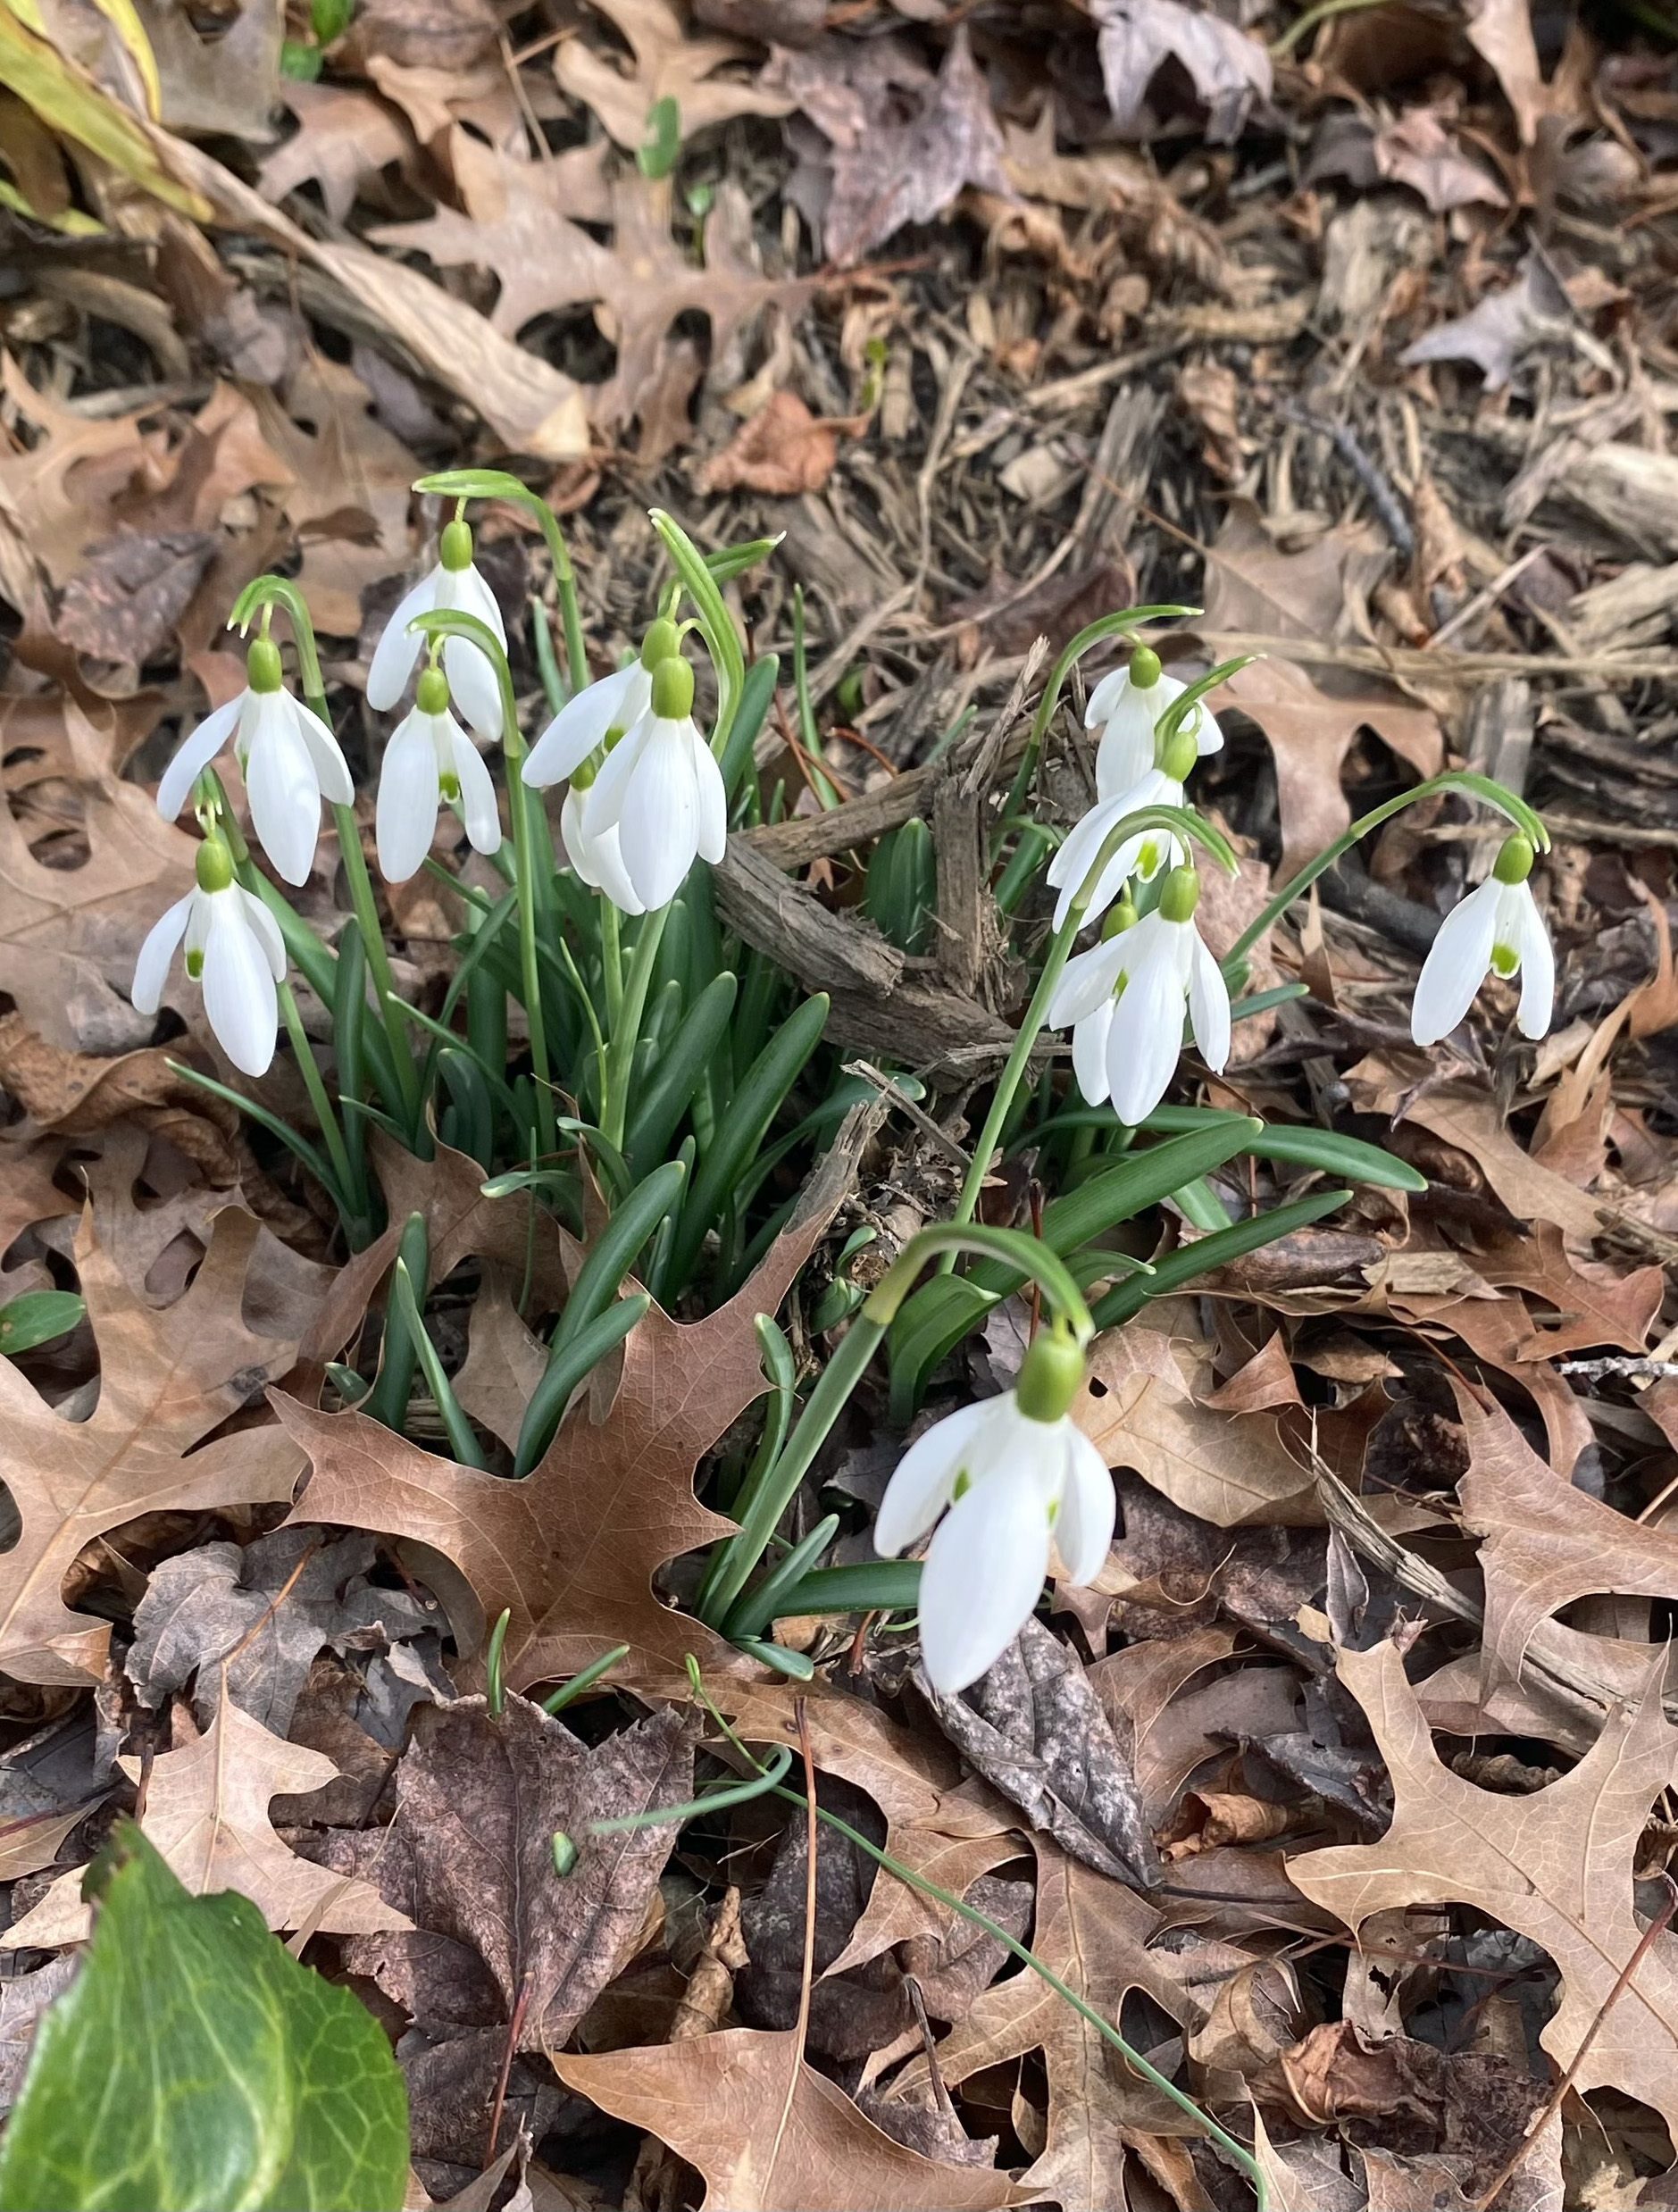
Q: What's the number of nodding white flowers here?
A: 13